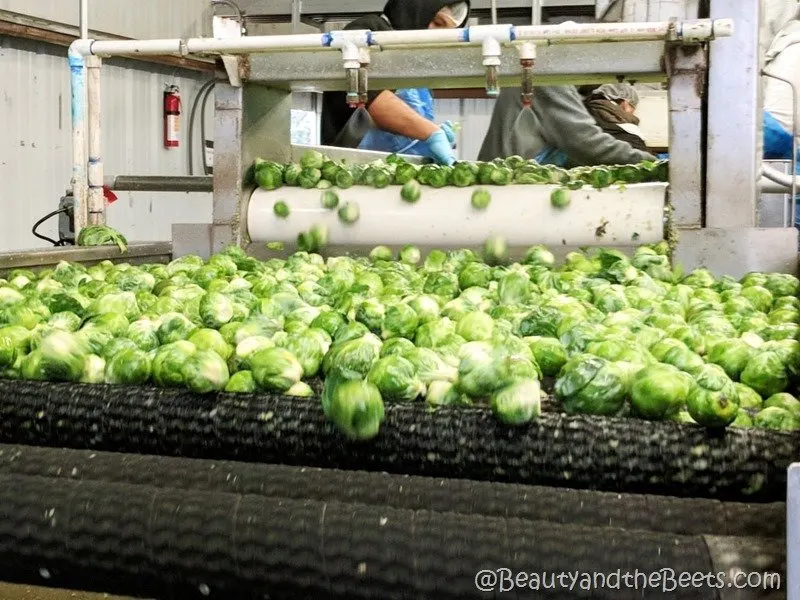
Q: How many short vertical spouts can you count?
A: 4